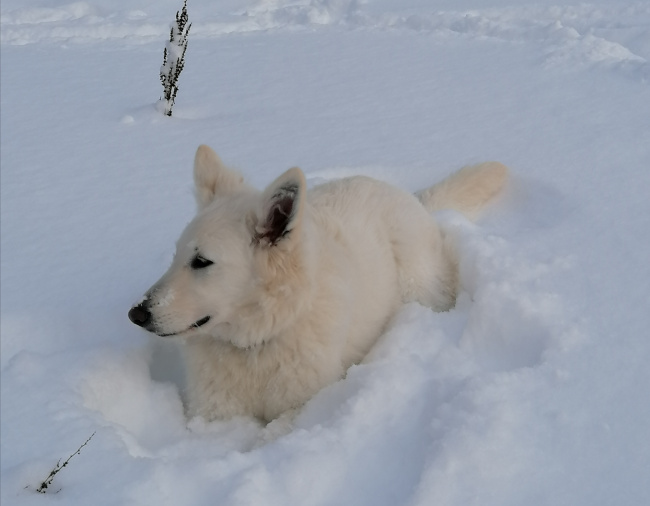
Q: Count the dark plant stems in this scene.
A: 2